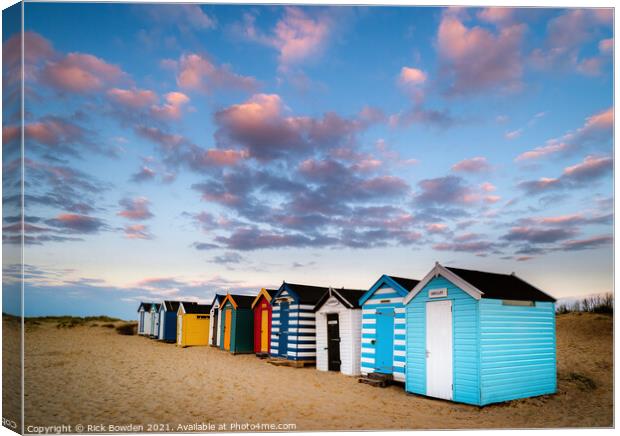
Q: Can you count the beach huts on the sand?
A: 11